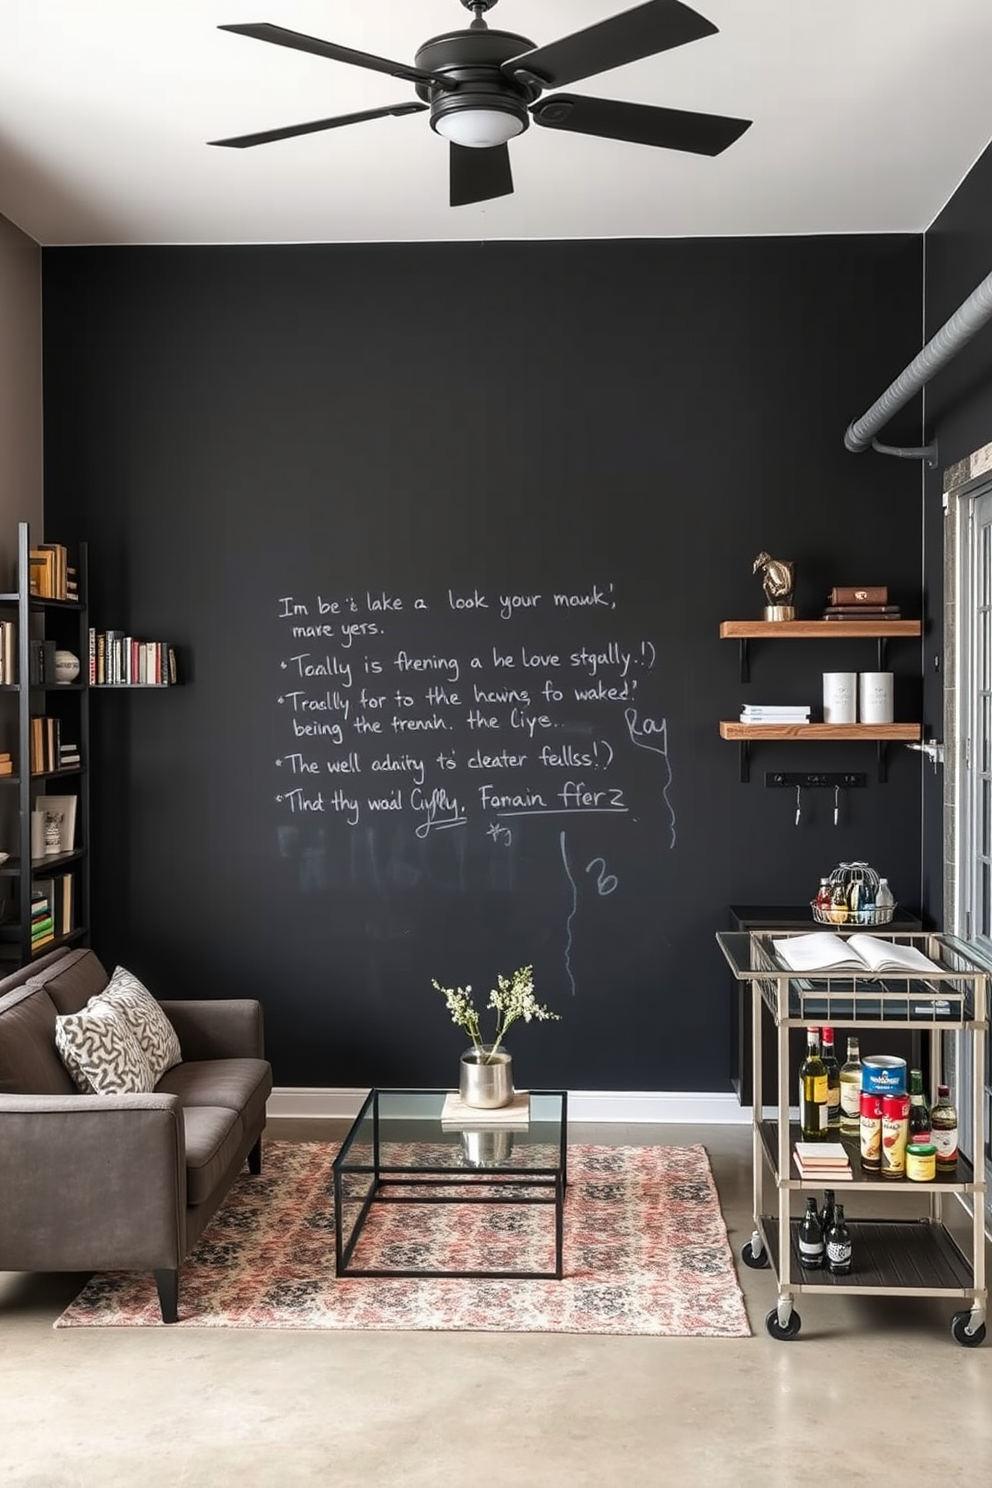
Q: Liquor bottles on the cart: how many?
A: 8